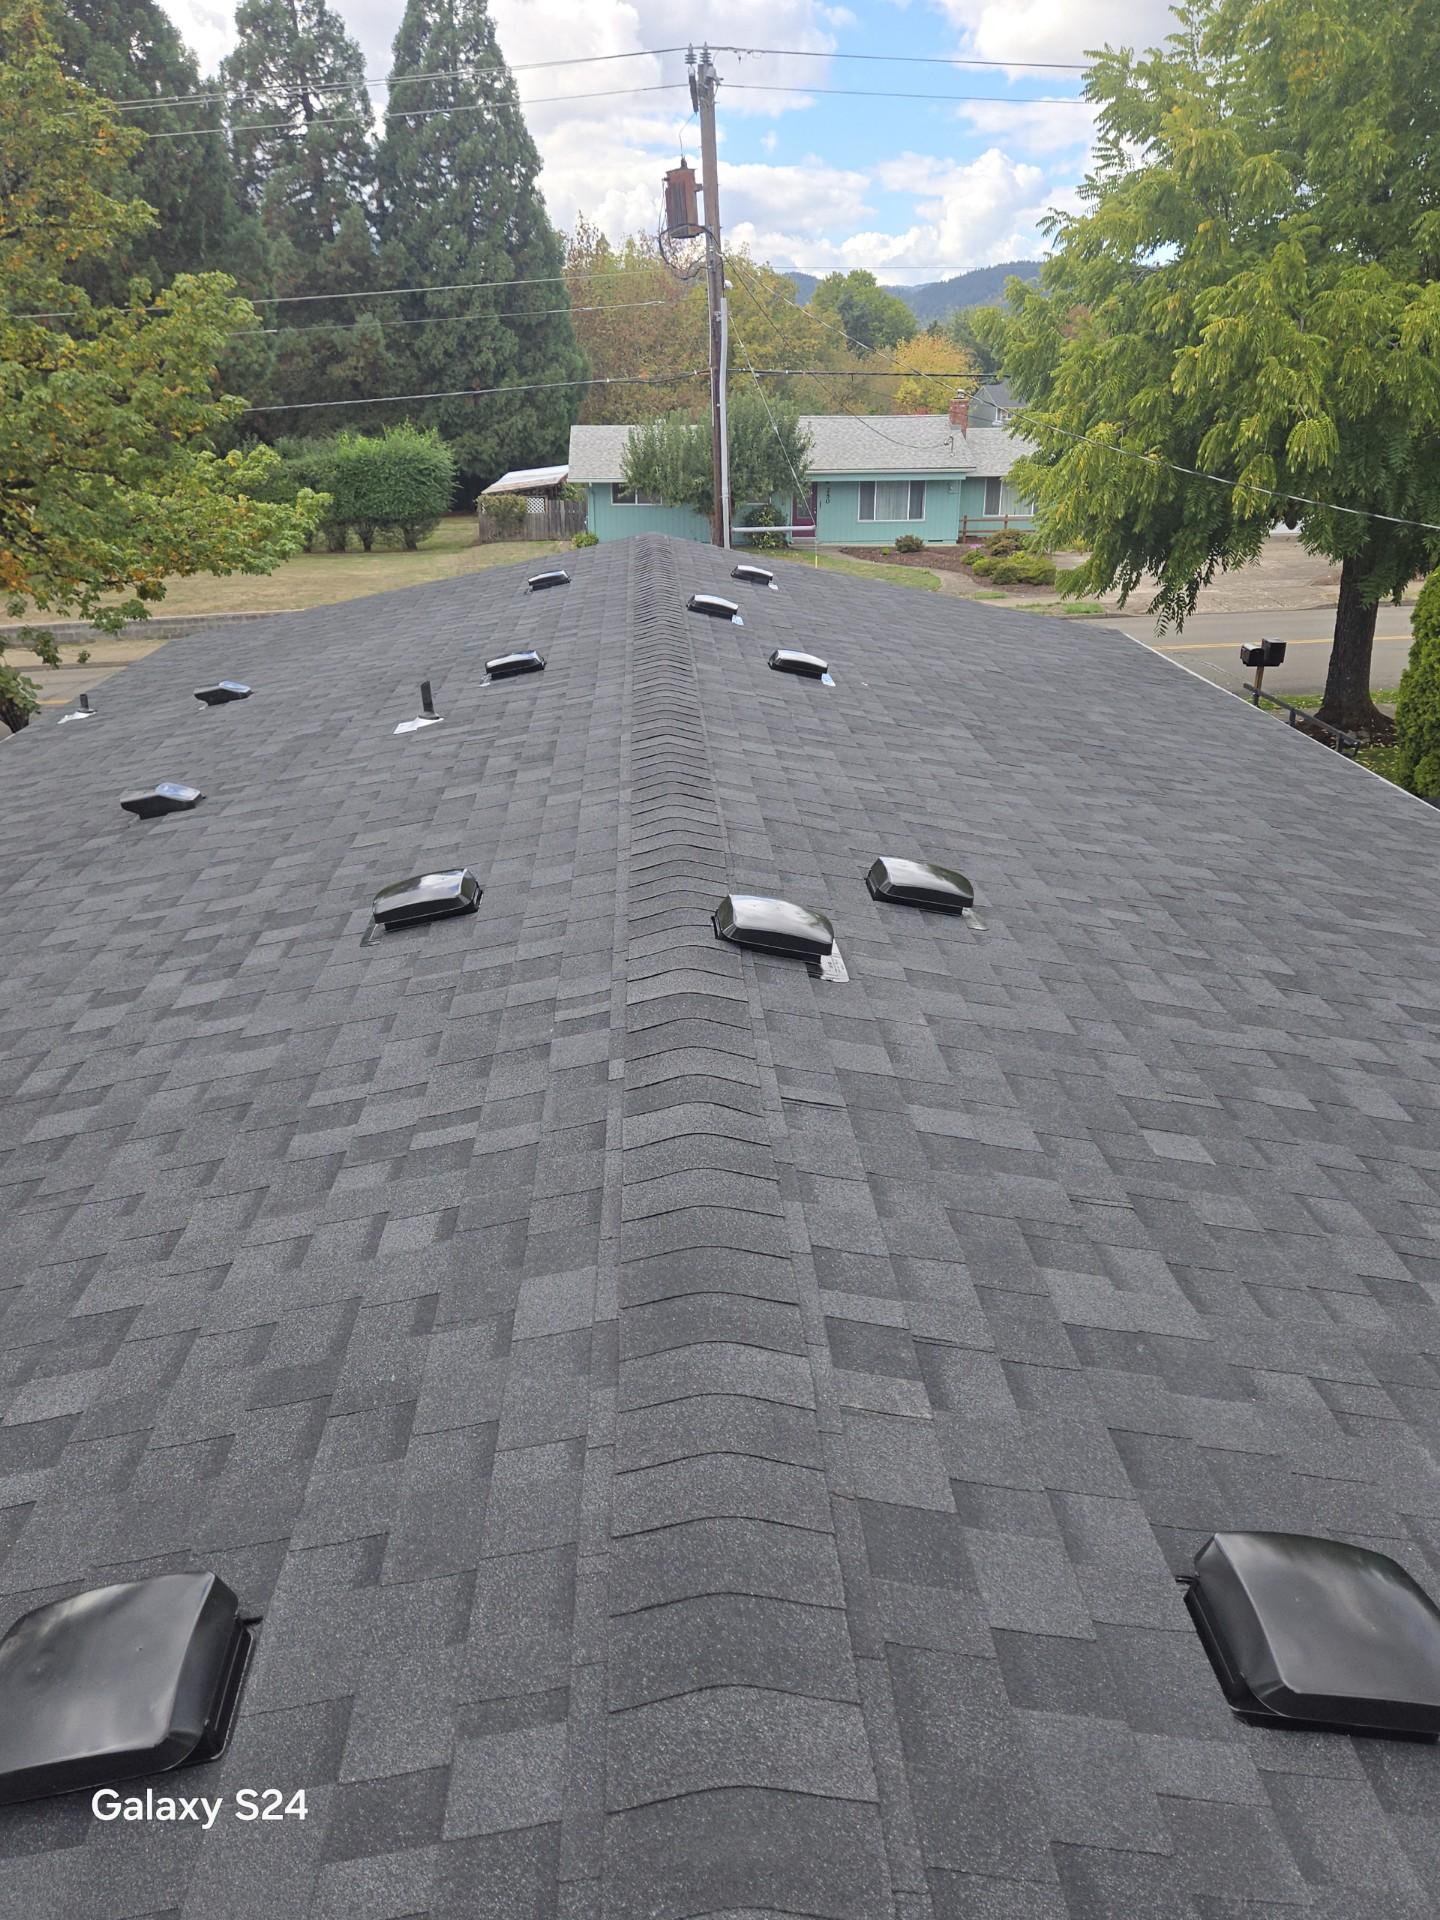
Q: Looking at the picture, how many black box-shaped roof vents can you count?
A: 12